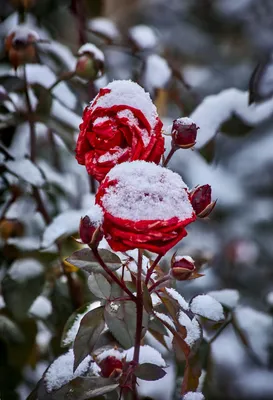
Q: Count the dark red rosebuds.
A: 5